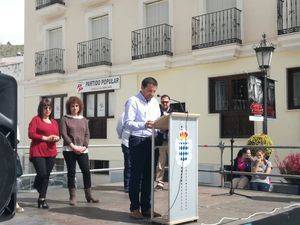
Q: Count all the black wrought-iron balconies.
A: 6